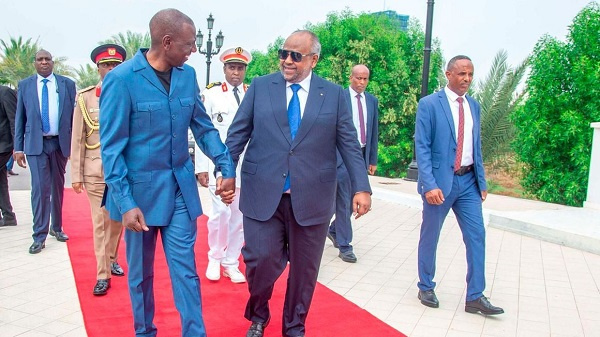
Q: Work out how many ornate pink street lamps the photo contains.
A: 0